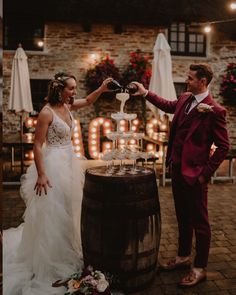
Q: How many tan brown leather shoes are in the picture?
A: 2